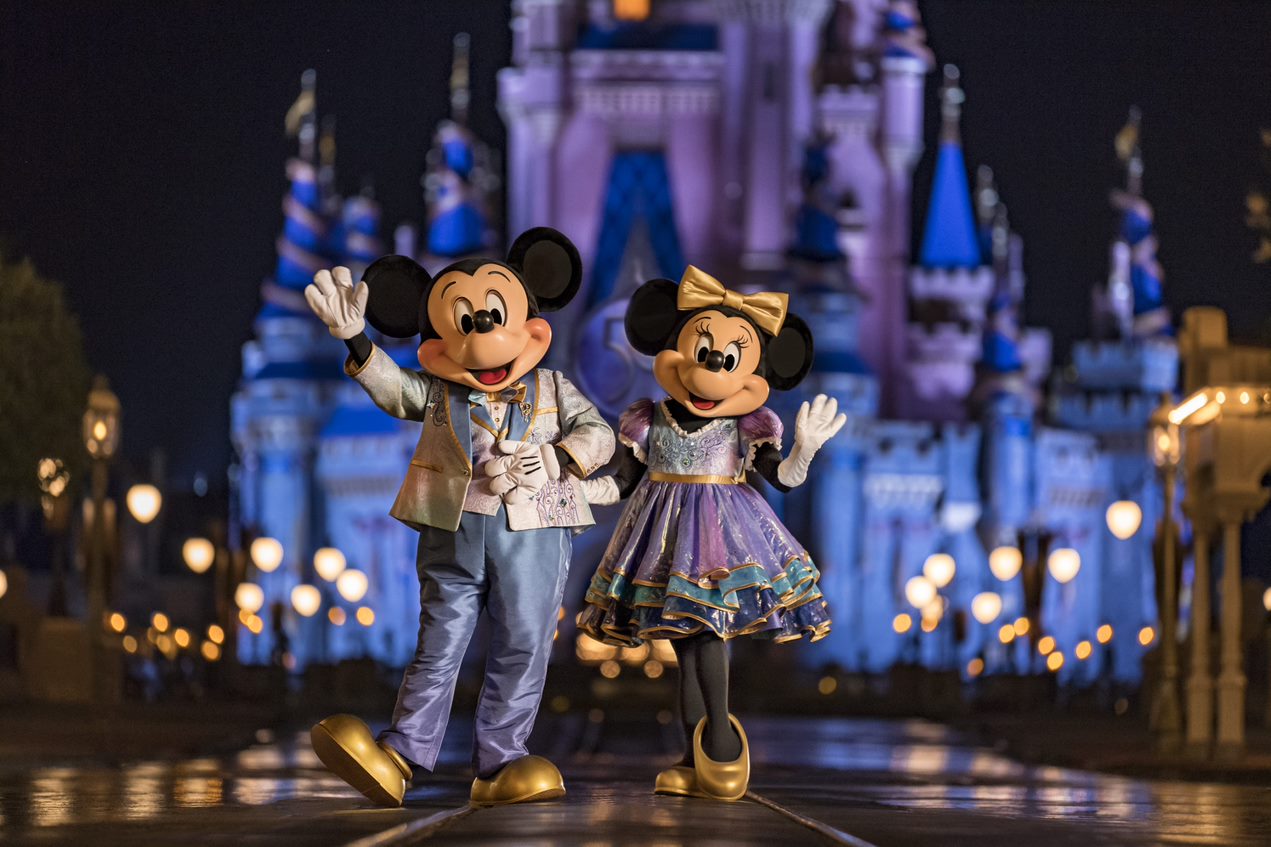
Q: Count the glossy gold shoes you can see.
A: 4